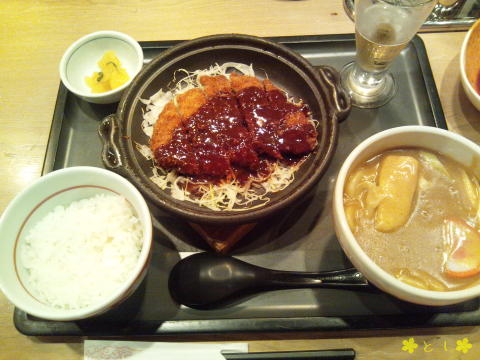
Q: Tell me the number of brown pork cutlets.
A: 1